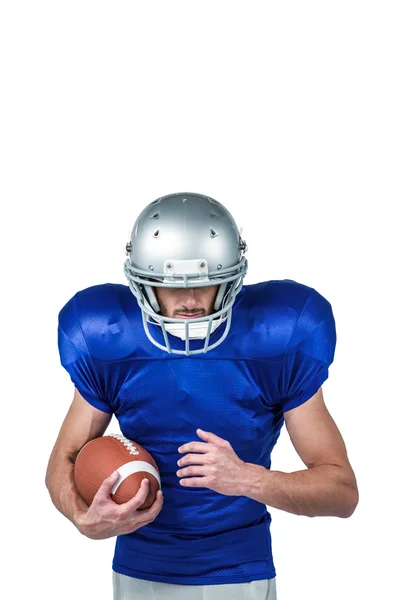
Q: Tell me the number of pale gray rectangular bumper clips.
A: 1